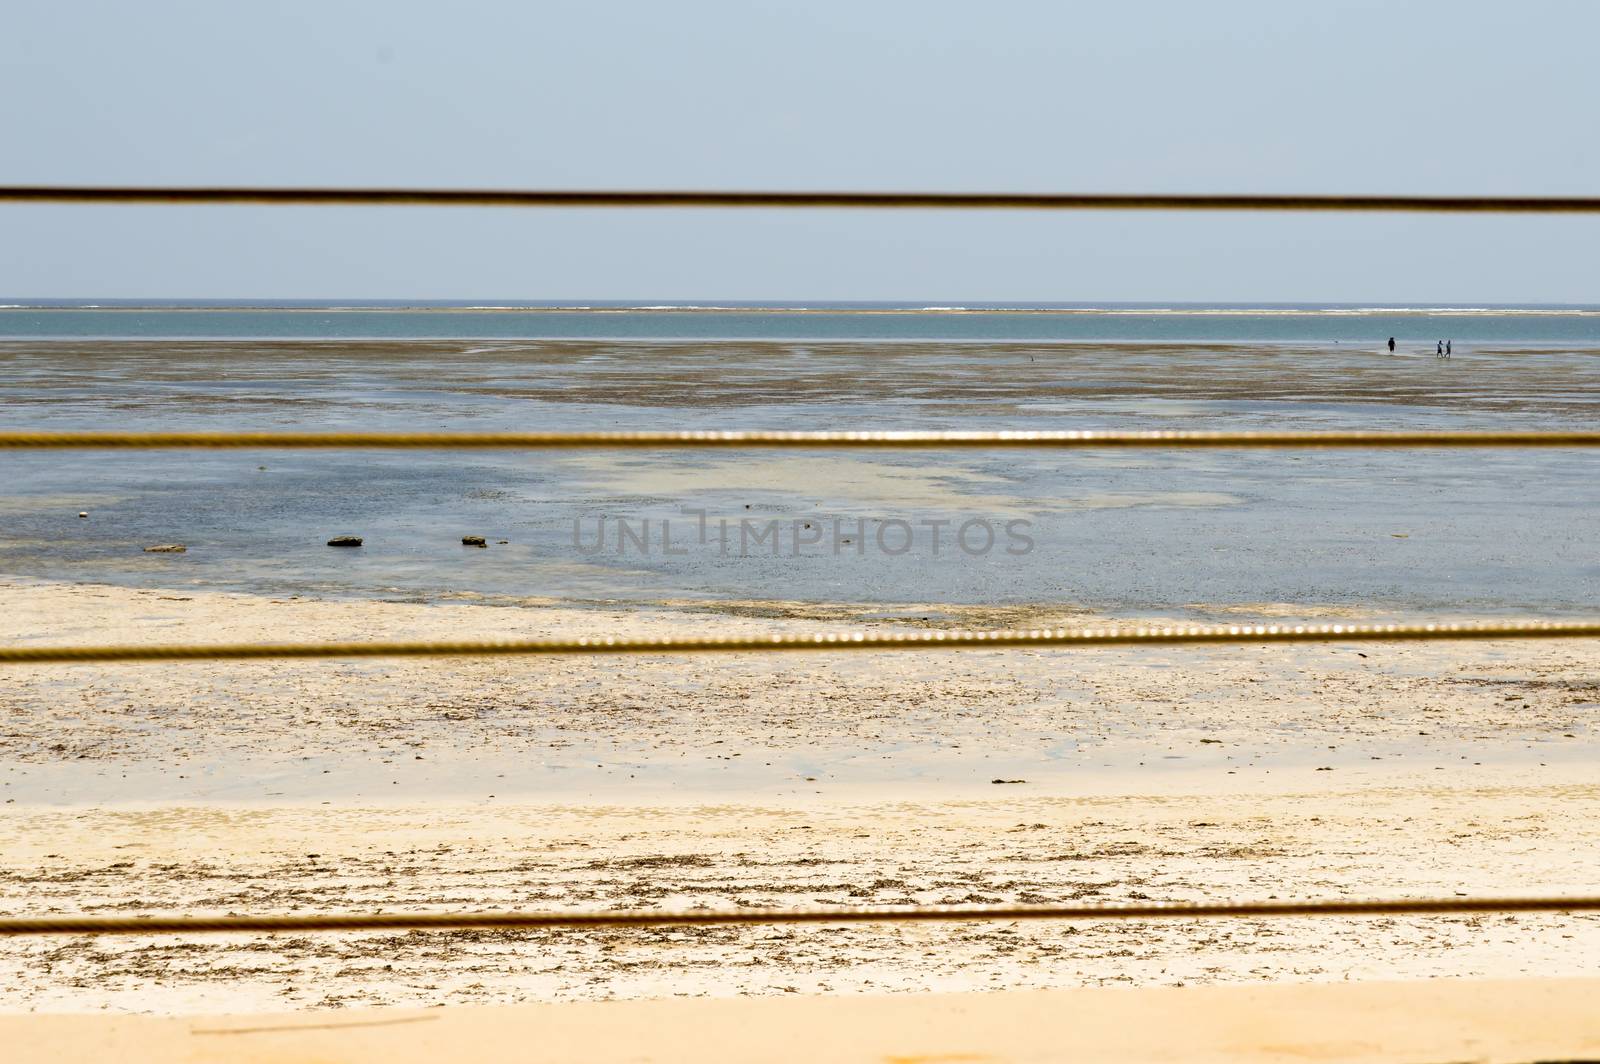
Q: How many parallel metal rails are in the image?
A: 4